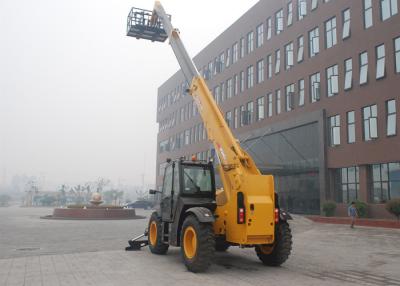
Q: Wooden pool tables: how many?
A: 0